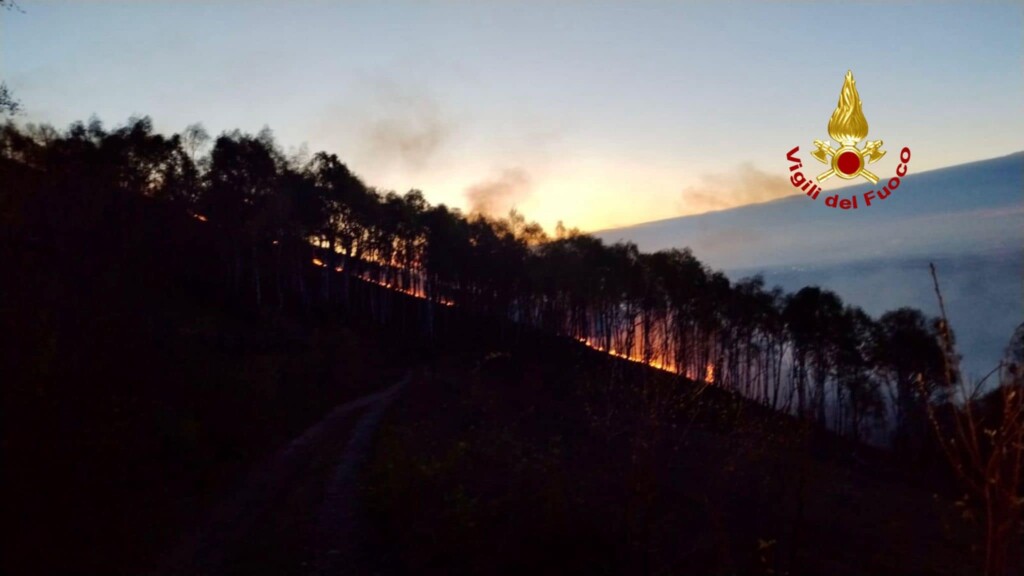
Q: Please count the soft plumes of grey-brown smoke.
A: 3